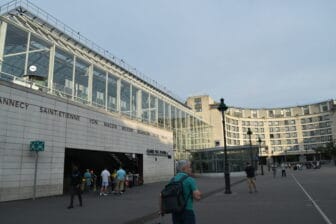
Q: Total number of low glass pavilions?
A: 1